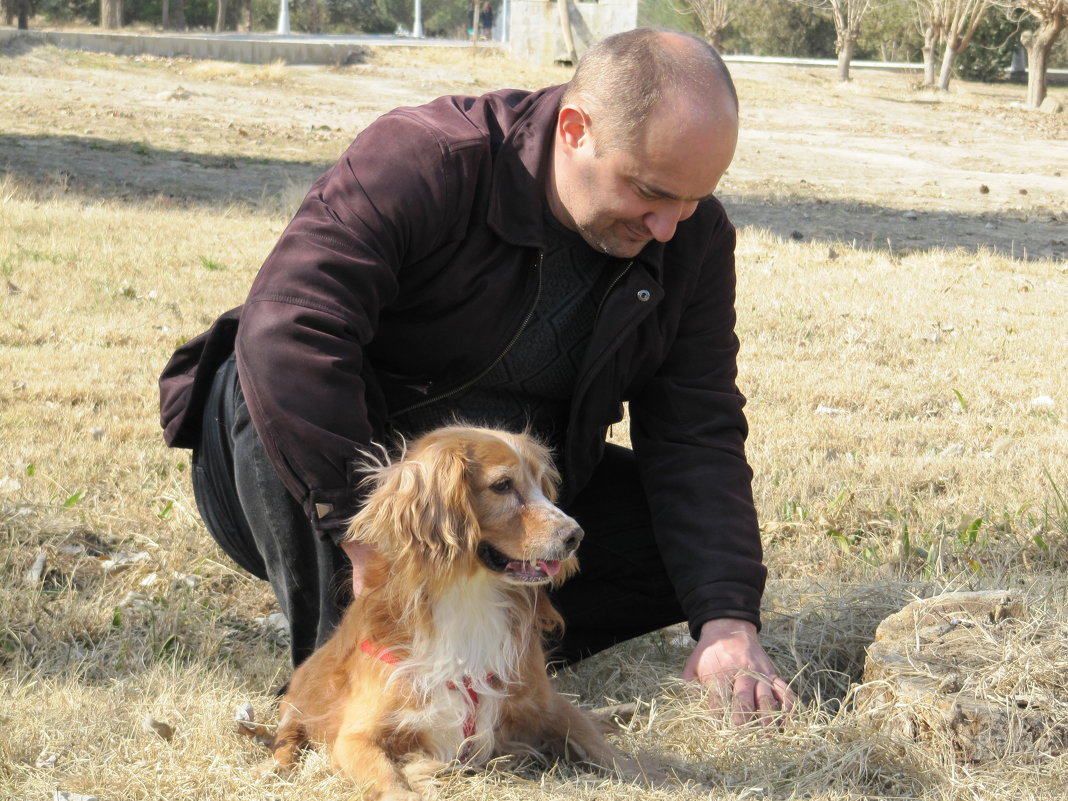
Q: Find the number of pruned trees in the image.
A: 5